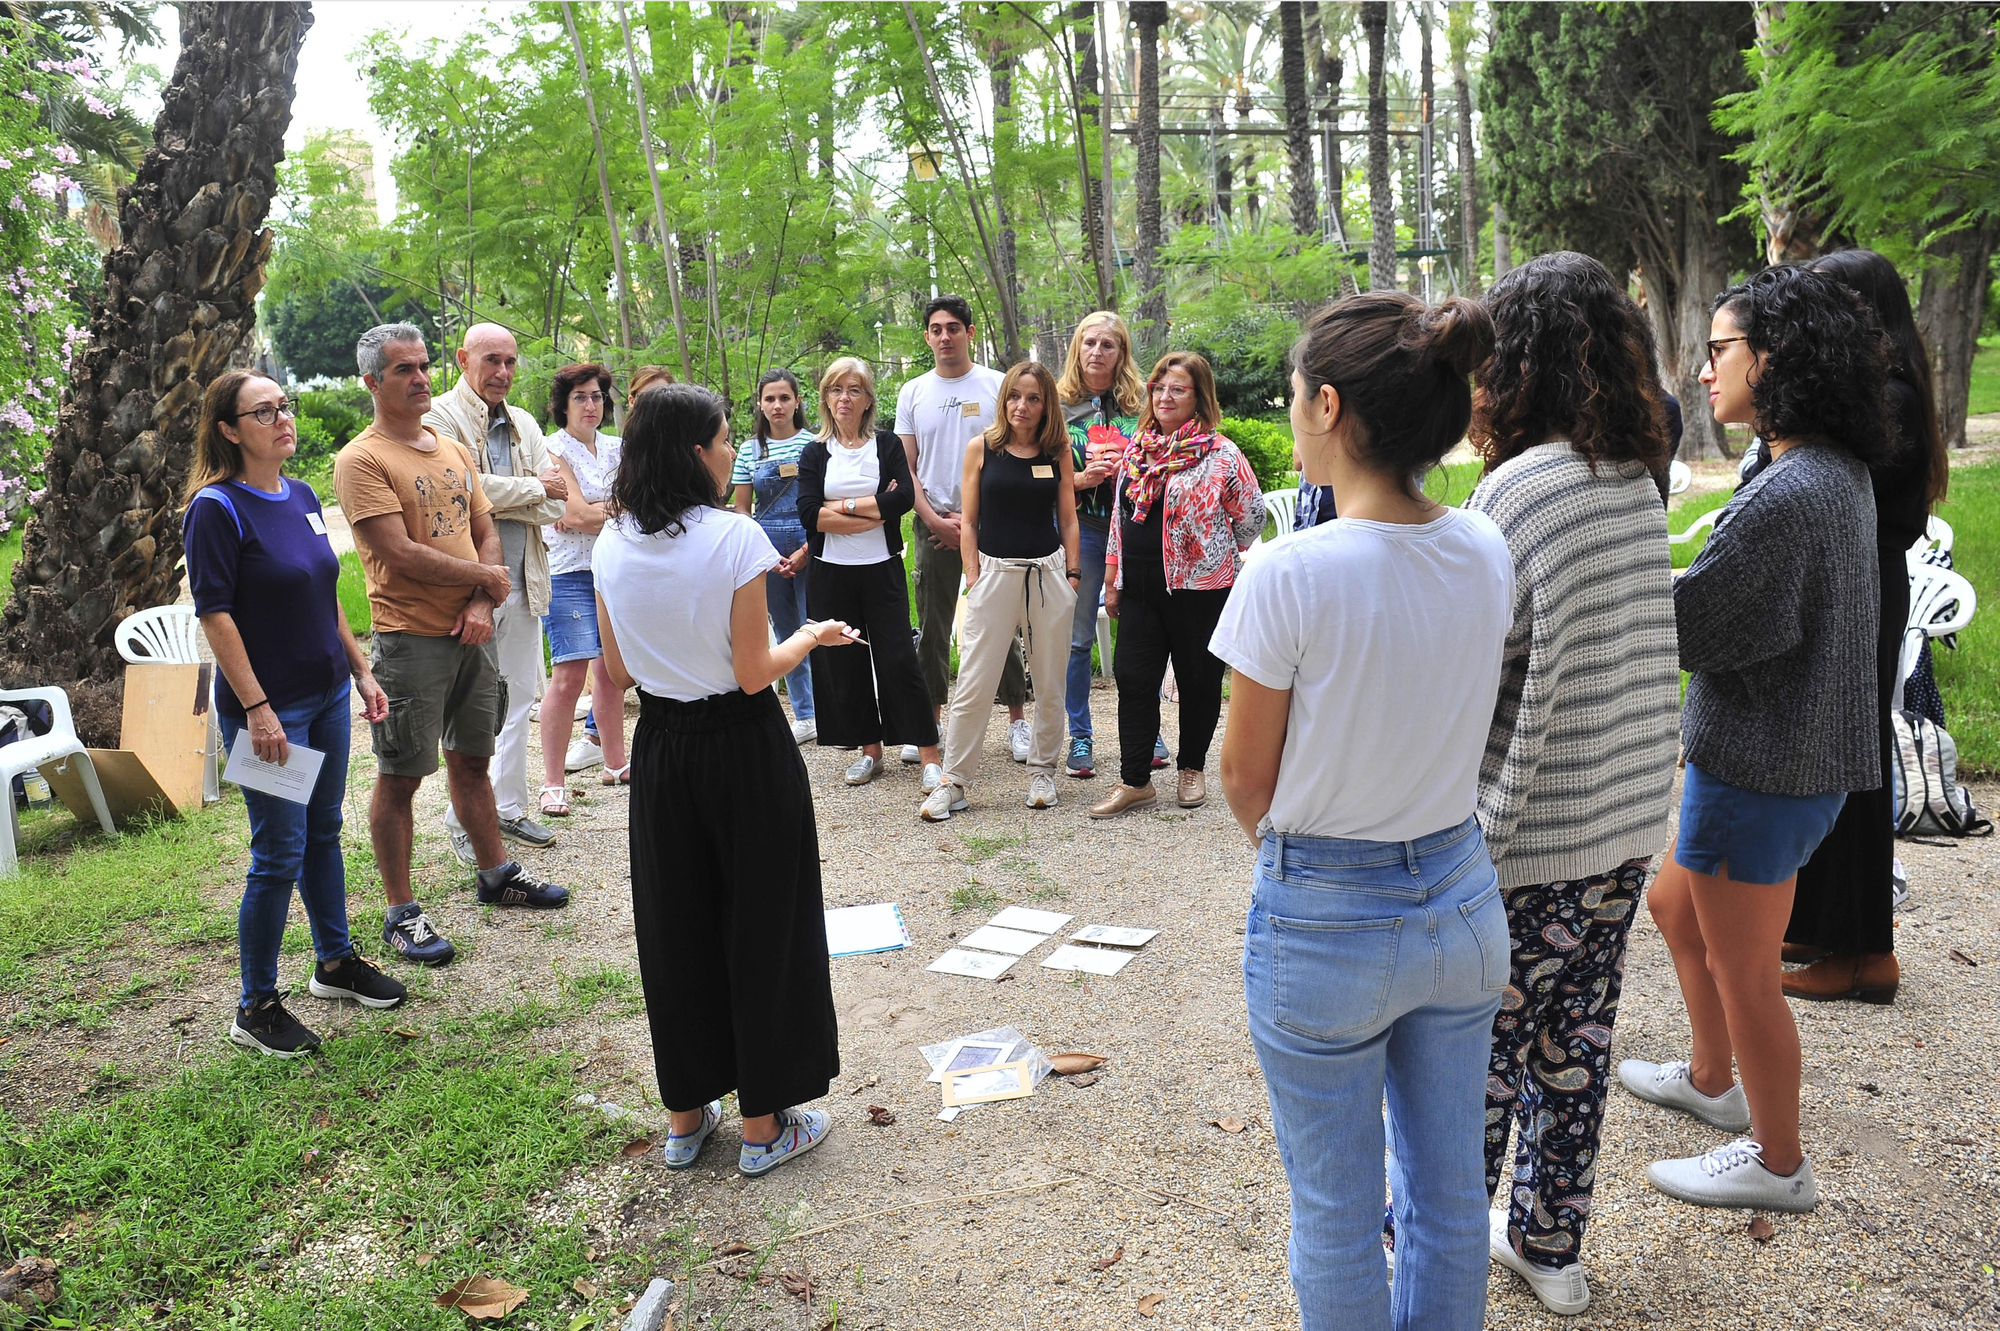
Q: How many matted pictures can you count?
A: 2